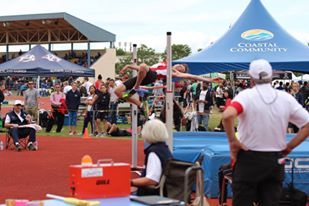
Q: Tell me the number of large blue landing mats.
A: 1